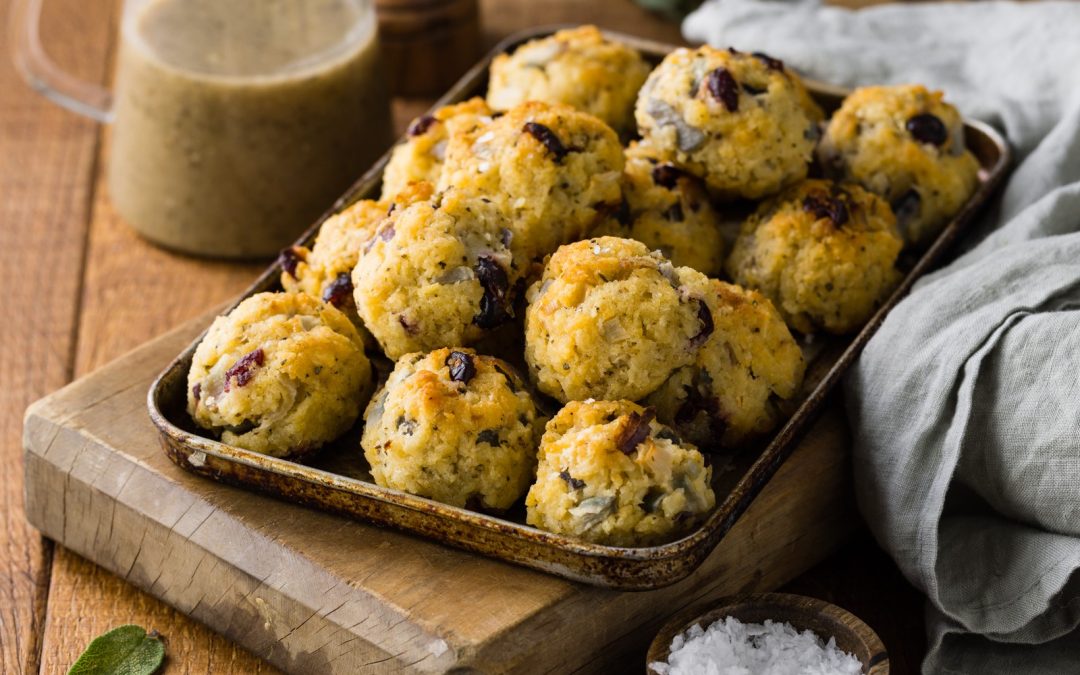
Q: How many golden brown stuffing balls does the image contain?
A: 14